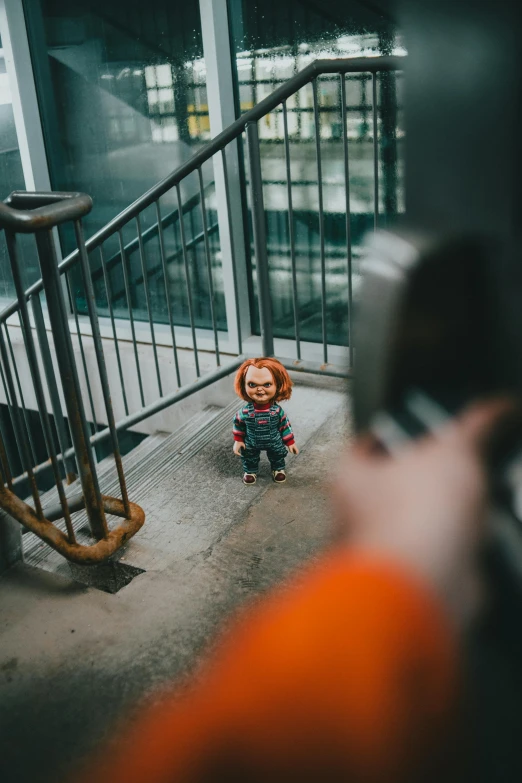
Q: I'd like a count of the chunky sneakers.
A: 2